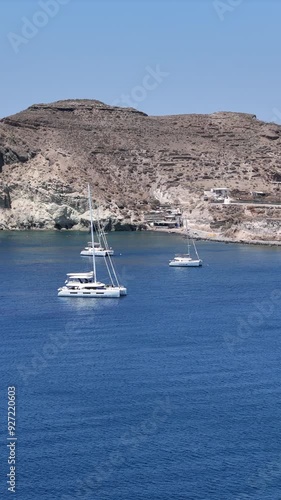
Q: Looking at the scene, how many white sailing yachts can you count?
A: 3